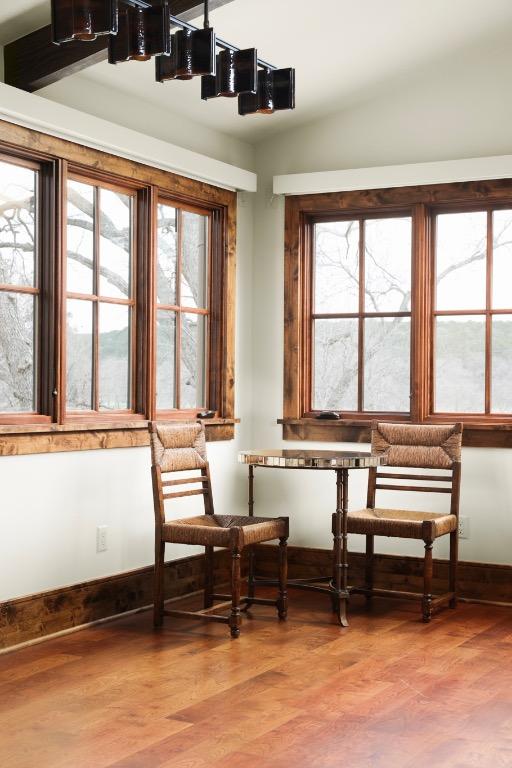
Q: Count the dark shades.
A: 5